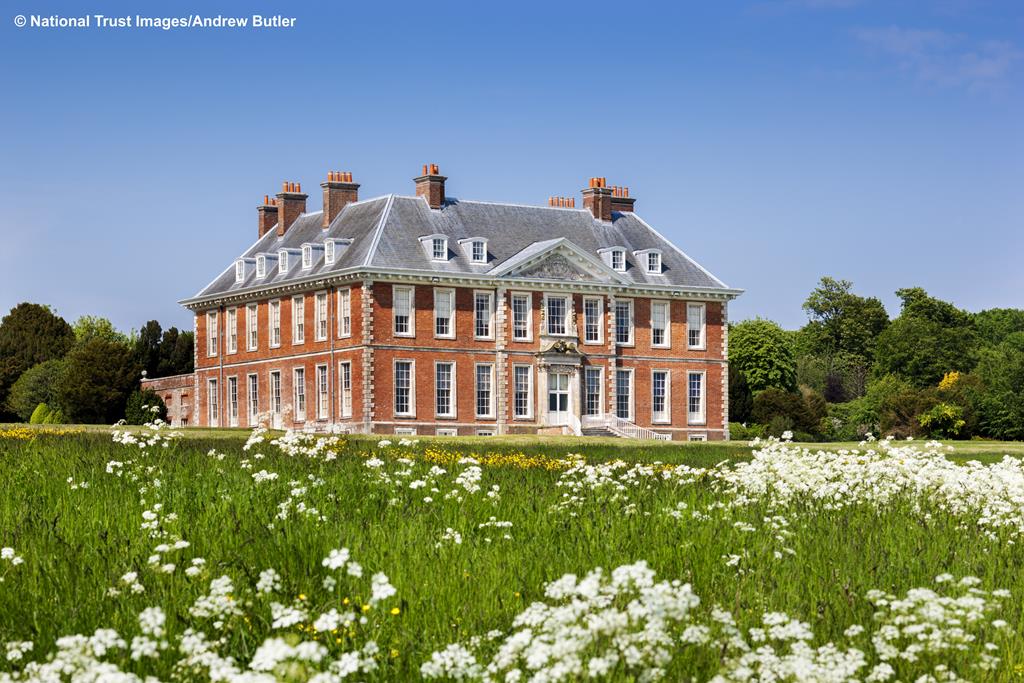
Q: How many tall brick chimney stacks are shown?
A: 6